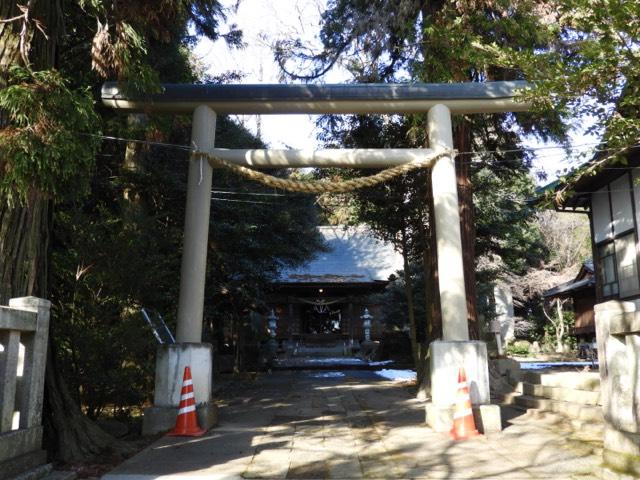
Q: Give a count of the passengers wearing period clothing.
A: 0